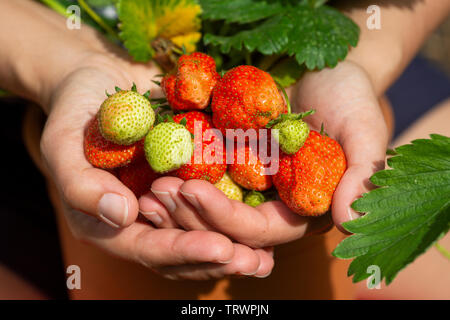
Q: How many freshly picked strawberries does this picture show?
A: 12